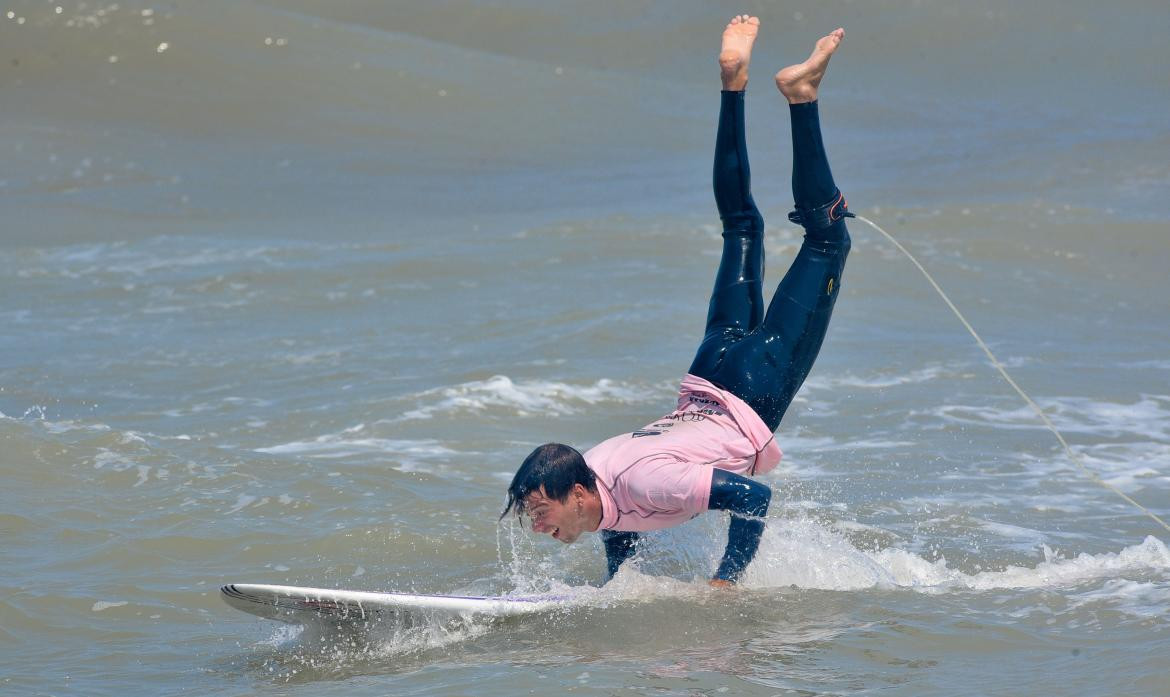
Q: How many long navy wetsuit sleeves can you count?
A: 2